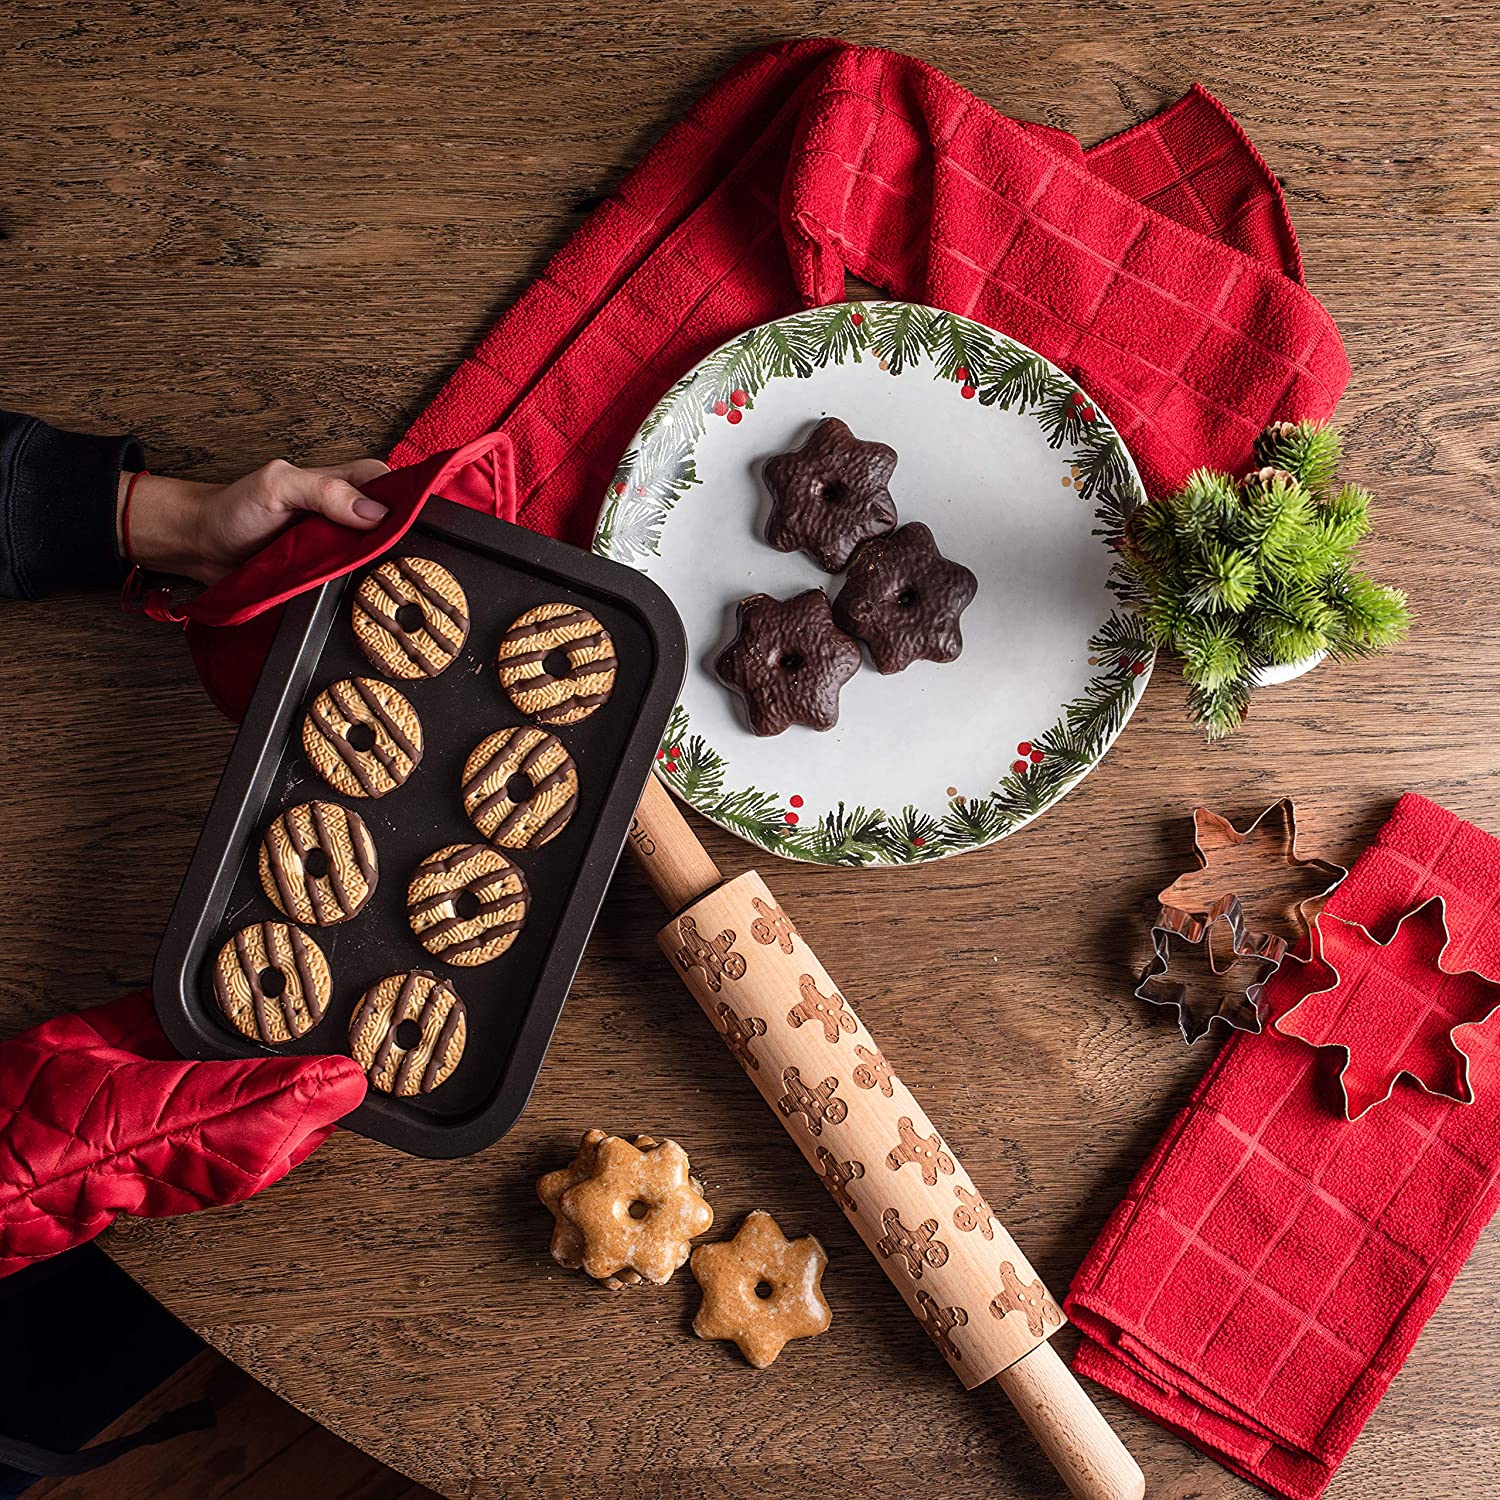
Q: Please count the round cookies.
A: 8